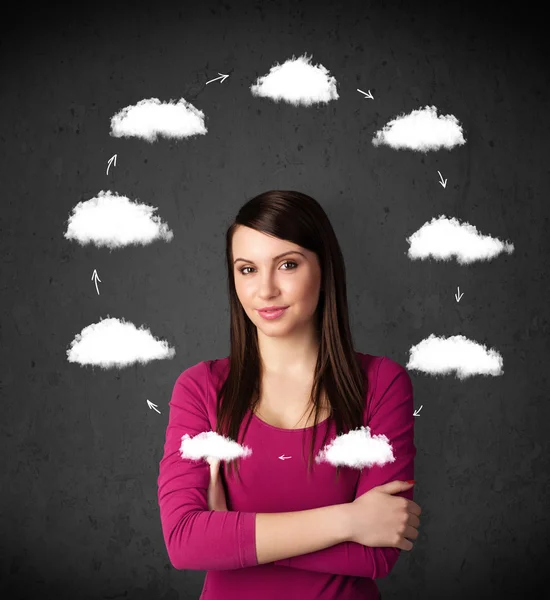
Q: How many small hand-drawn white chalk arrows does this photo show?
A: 9